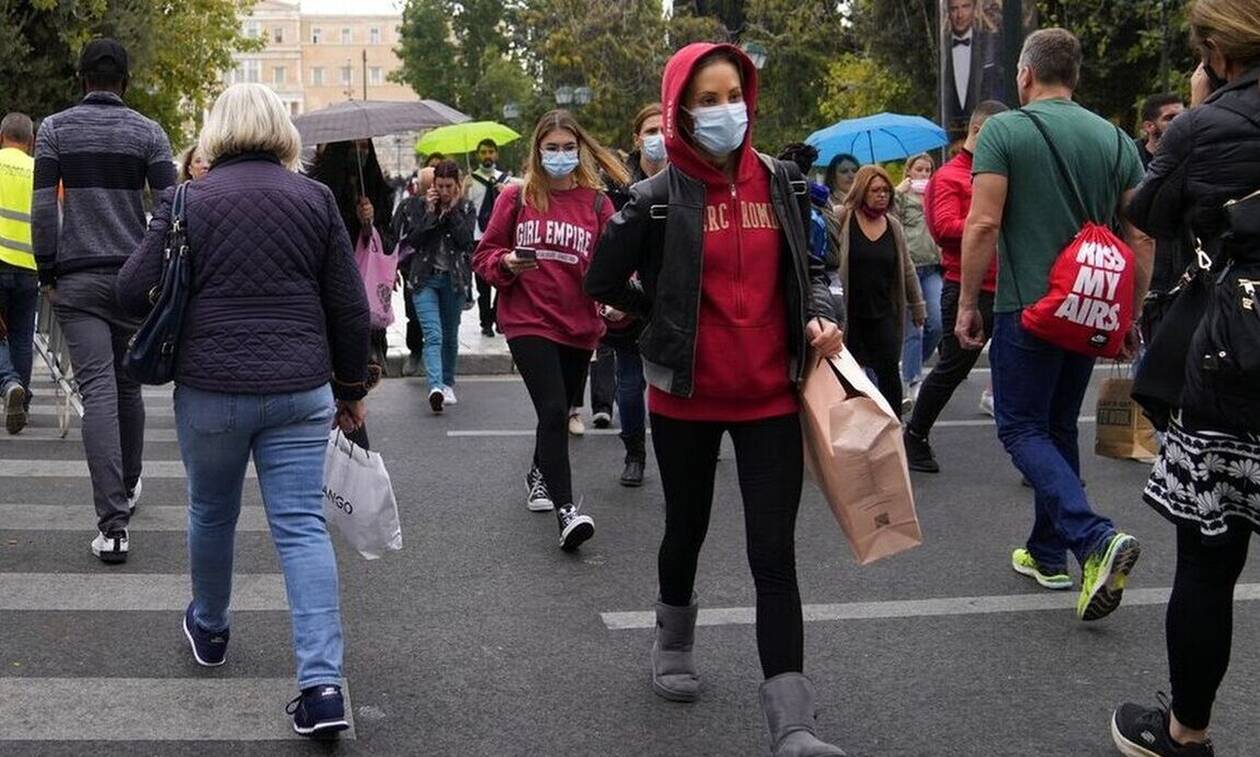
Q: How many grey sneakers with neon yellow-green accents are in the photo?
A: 2